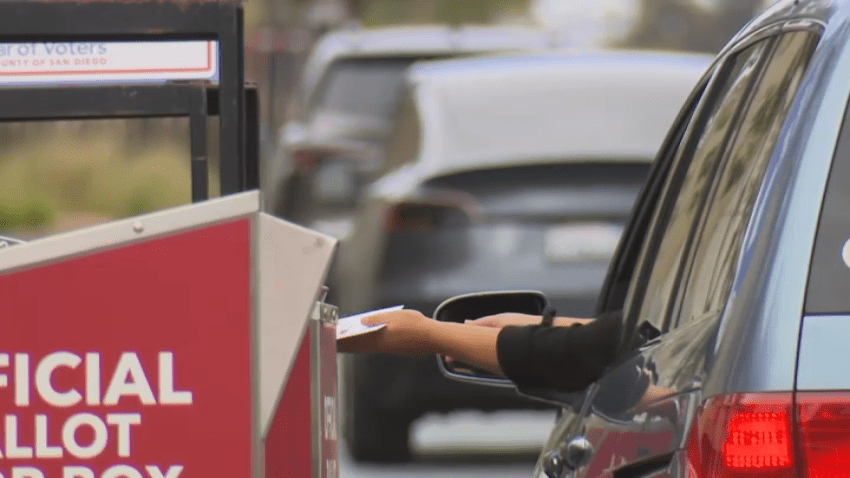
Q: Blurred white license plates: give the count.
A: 1